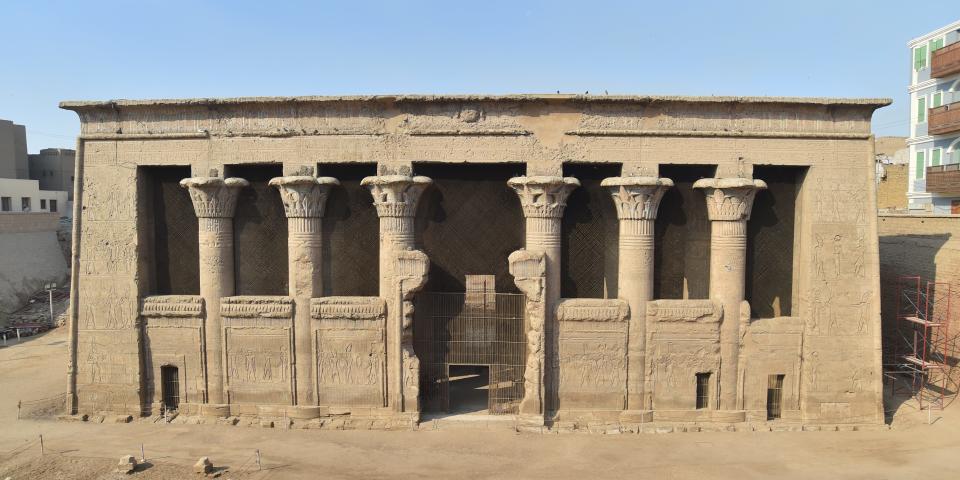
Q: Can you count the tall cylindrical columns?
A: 6